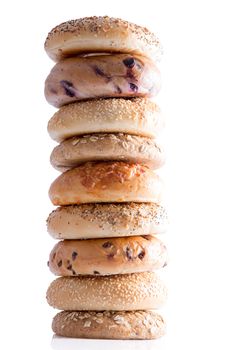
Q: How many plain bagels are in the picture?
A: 0